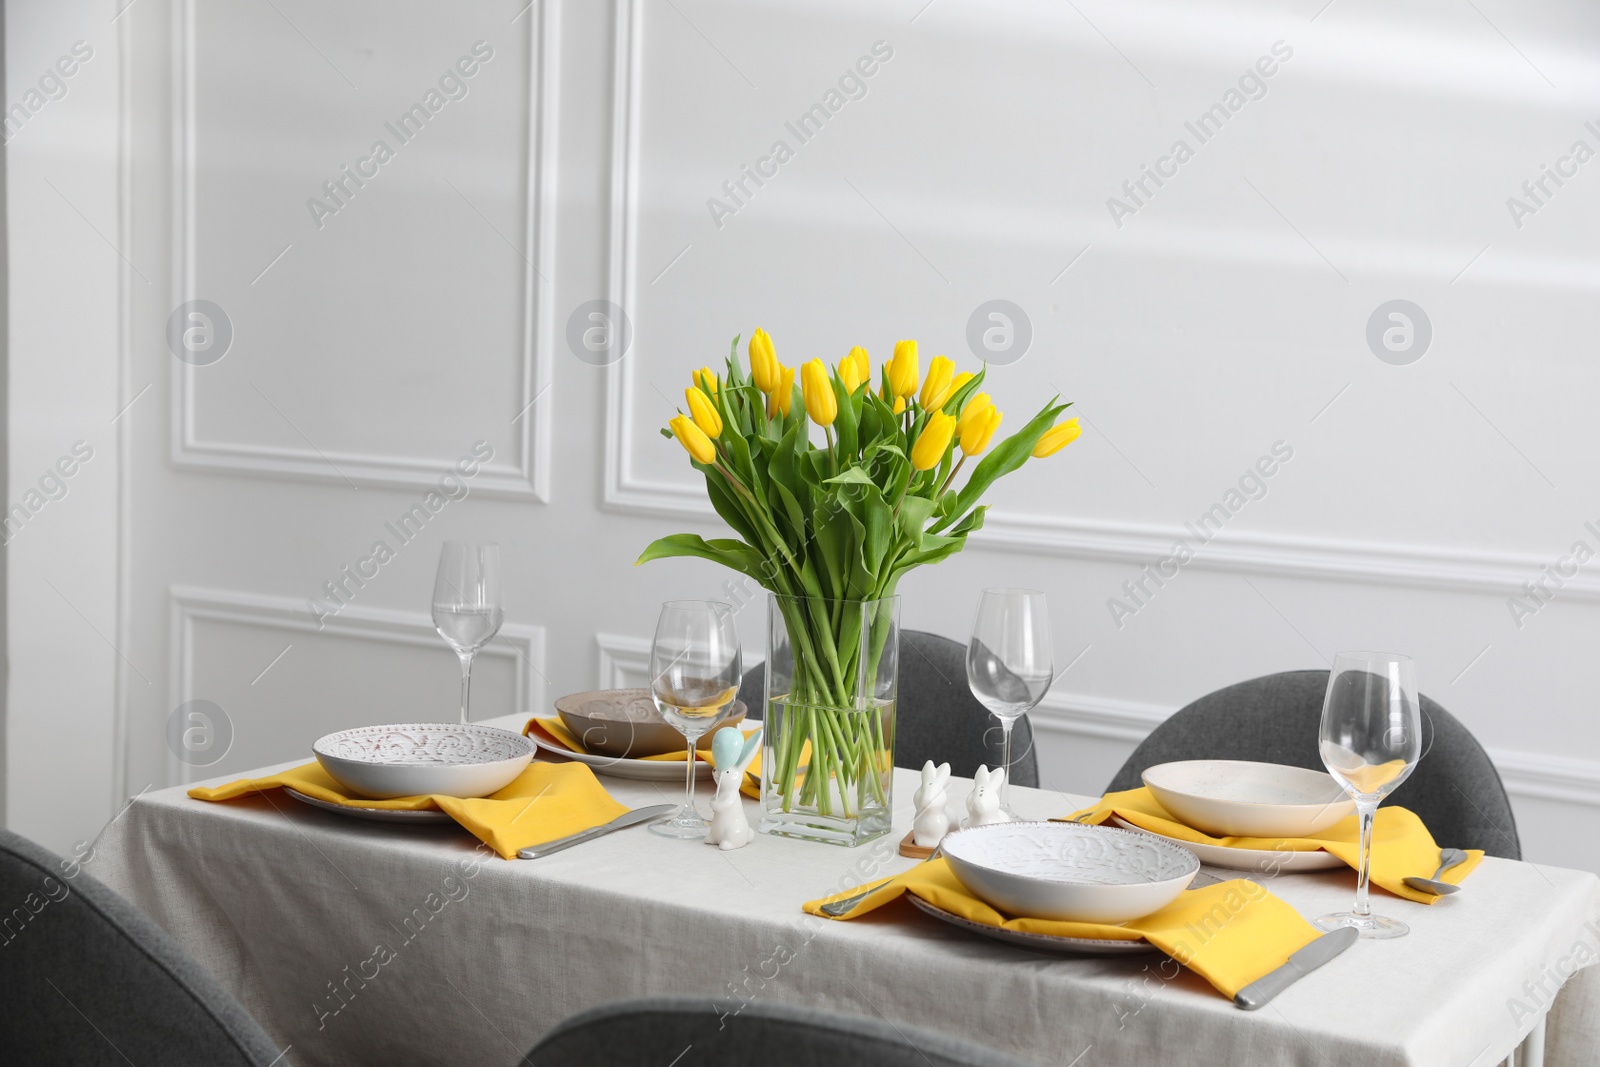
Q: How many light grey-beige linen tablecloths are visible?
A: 1